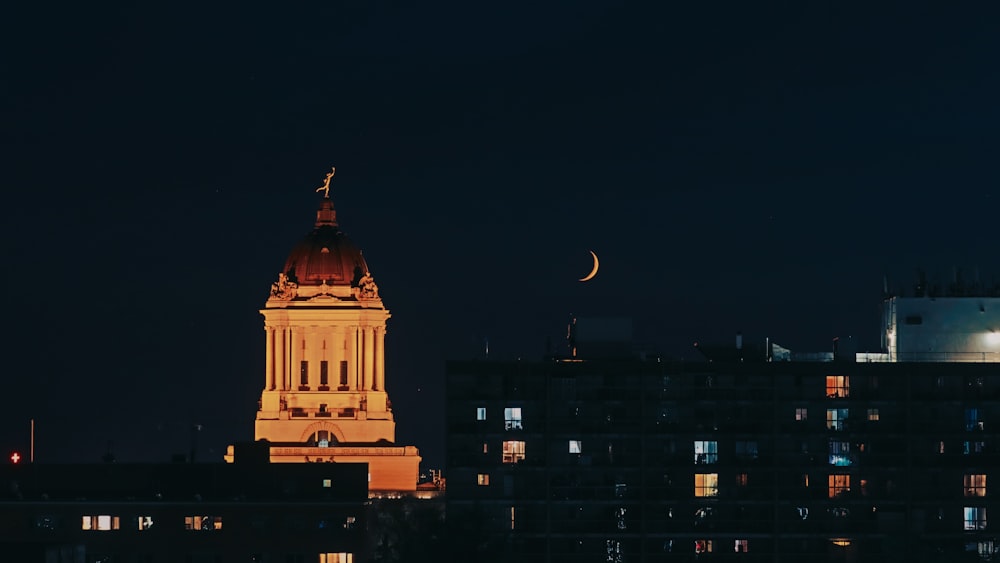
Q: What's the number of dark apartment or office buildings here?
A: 2